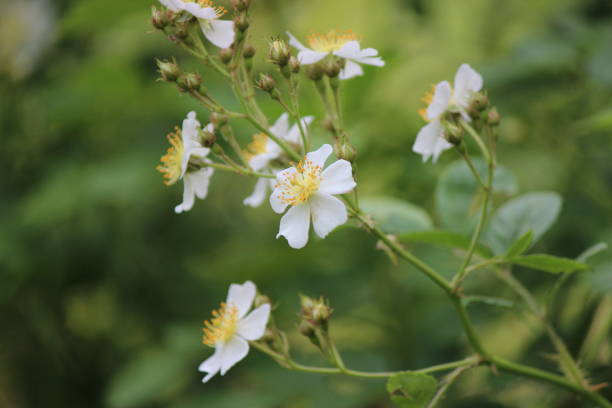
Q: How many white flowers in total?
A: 7